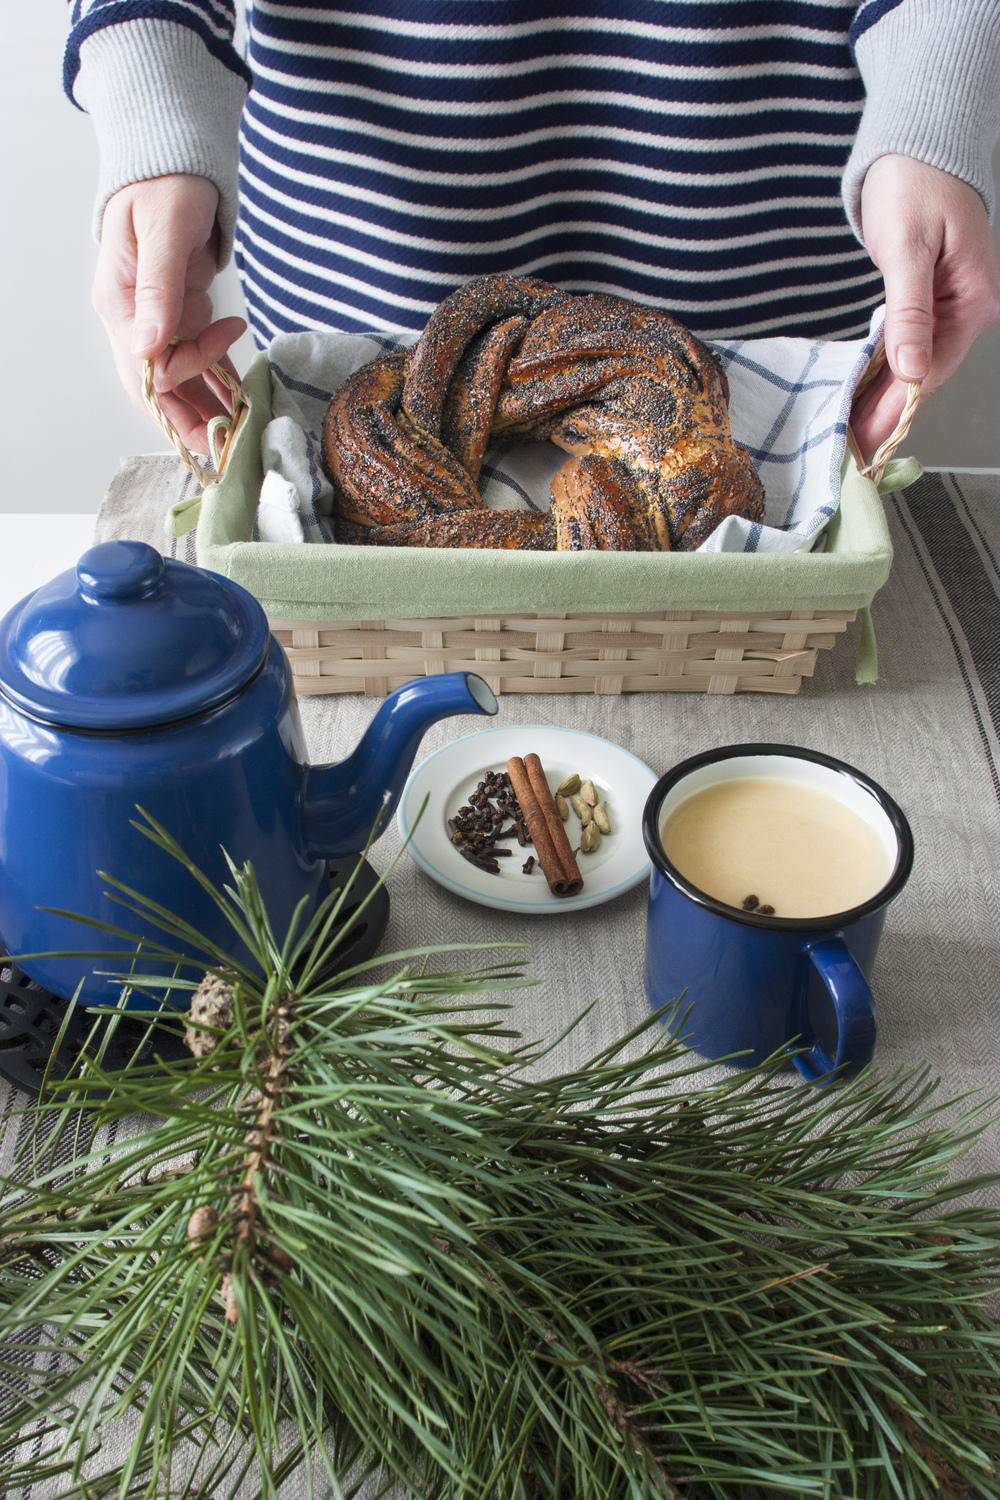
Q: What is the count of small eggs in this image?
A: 0